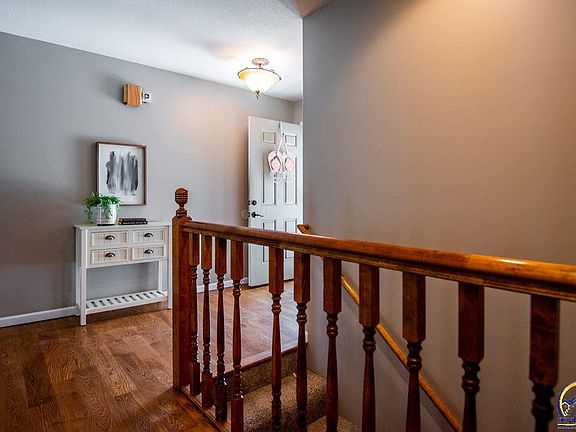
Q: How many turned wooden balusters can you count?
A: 11